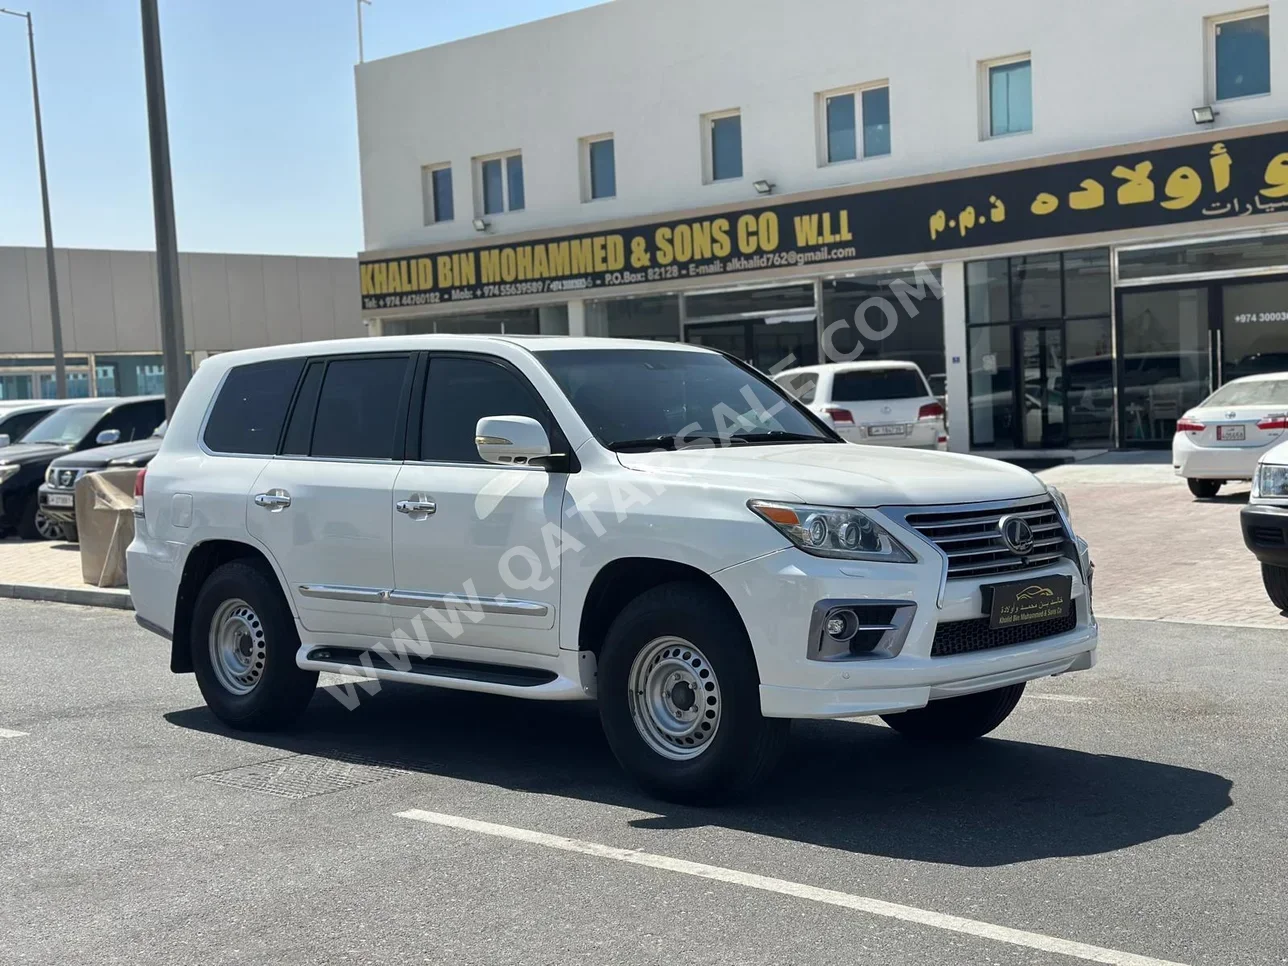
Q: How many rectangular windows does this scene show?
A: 7